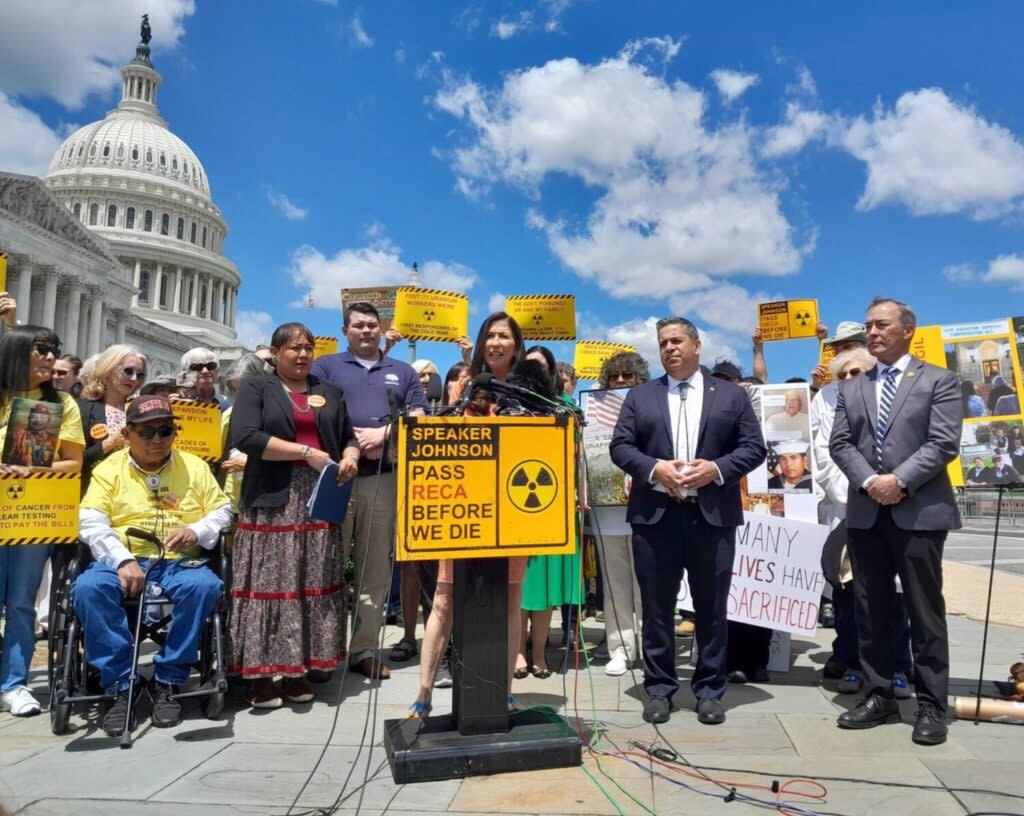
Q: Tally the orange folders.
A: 0